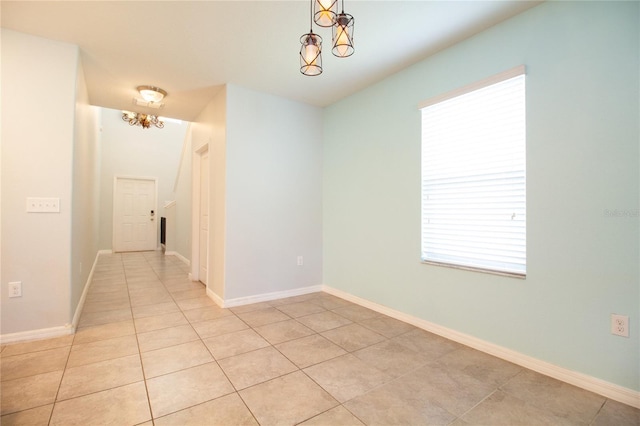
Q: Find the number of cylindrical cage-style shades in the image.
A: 3